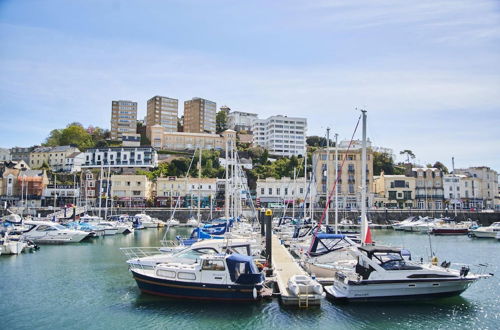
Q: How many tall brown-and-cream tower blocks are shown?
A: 3